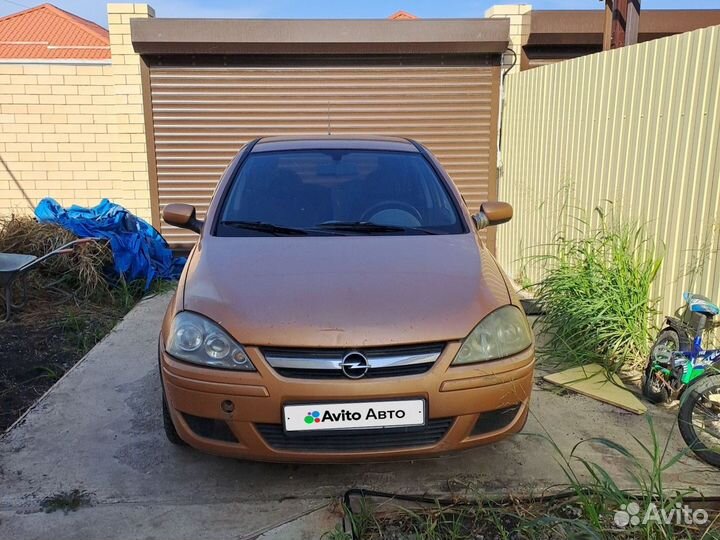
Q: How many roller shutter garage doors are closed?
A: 1